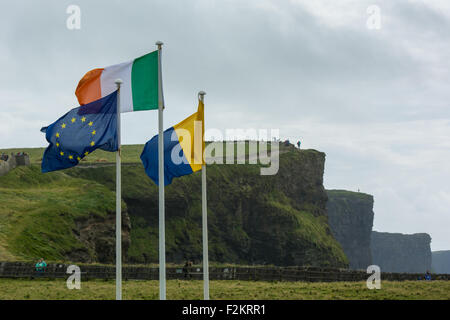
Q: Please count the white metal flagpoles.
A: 3